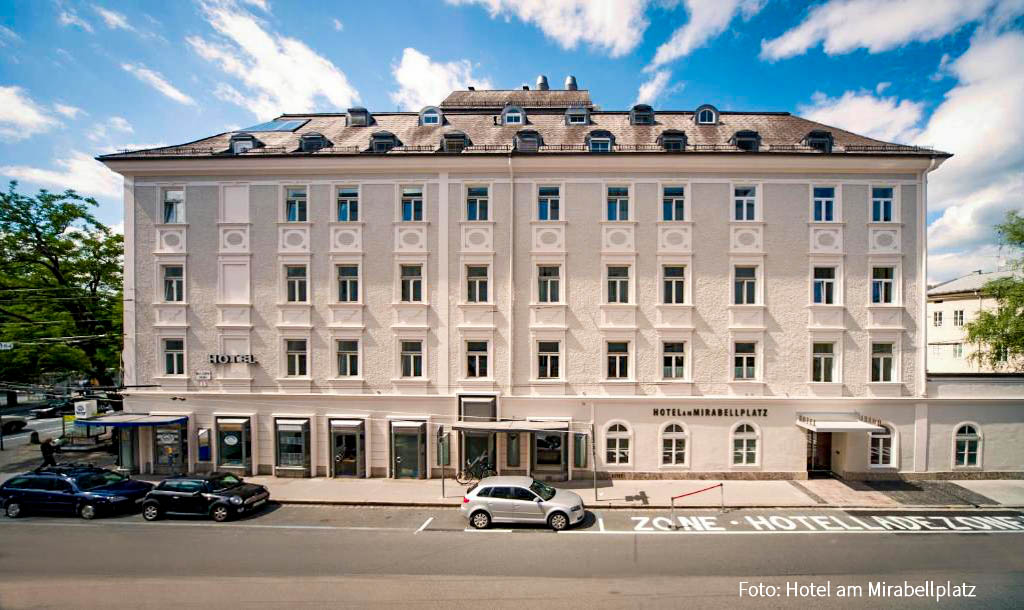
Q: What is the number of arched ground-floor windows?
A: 5